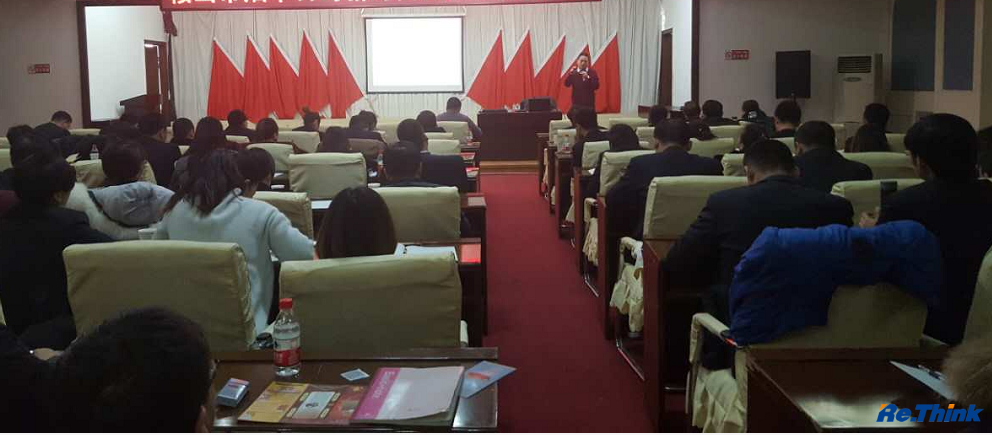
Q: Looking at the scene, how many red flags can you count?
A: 10